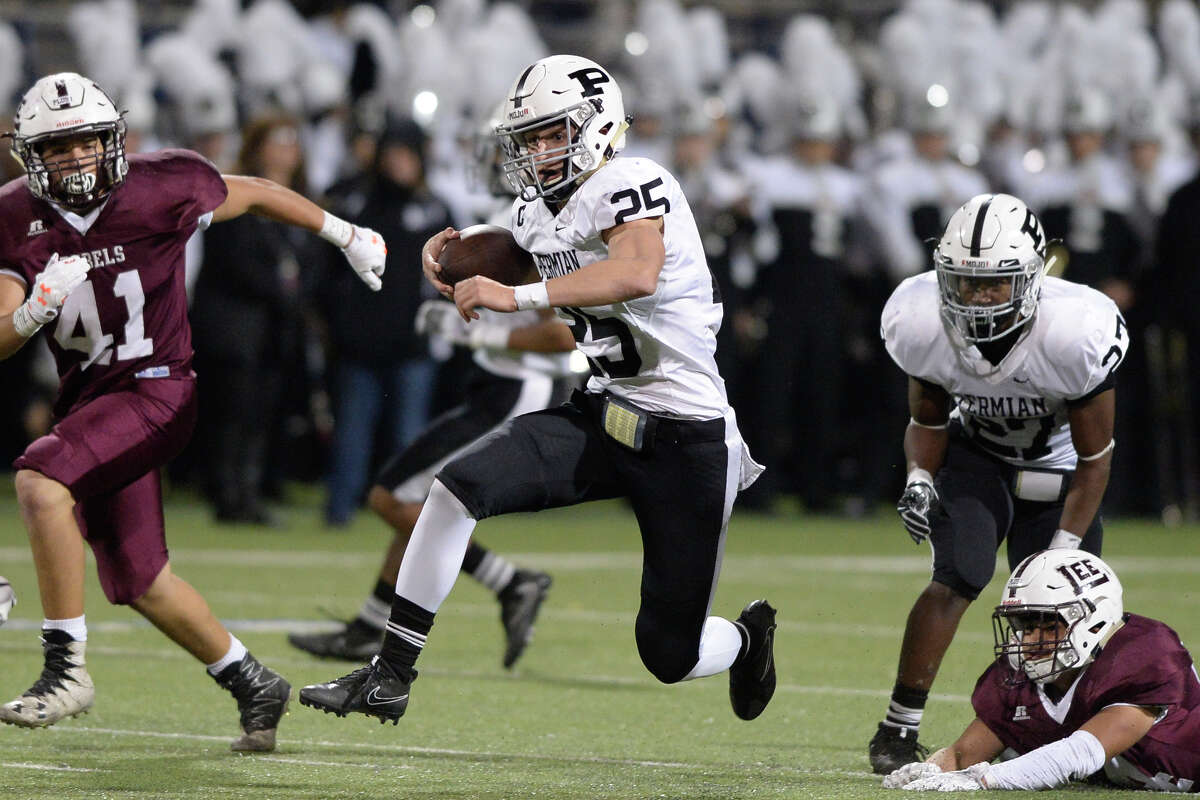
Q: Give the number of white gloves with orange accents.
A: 2